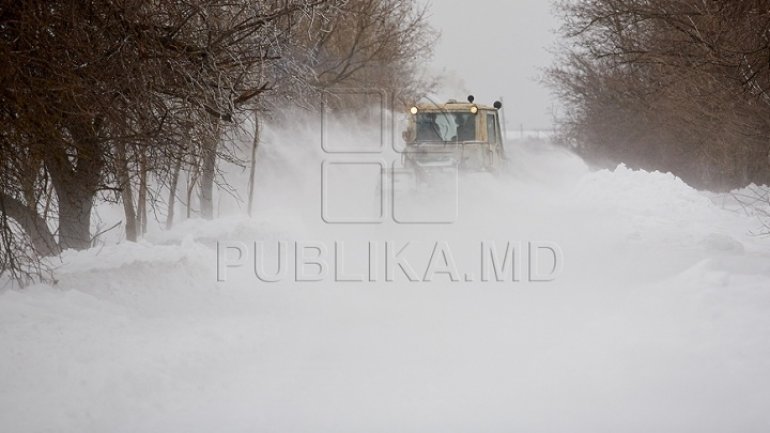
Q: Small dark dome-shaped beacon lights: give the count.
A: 2